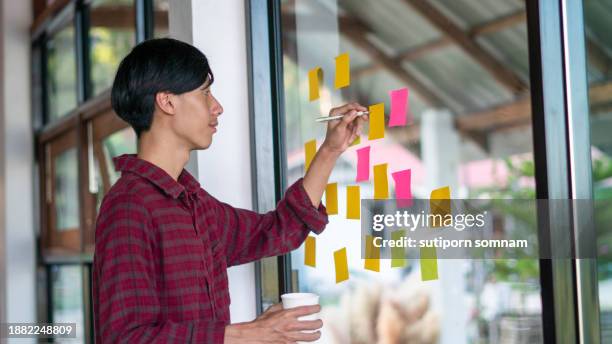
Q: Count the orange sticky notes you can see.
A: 11